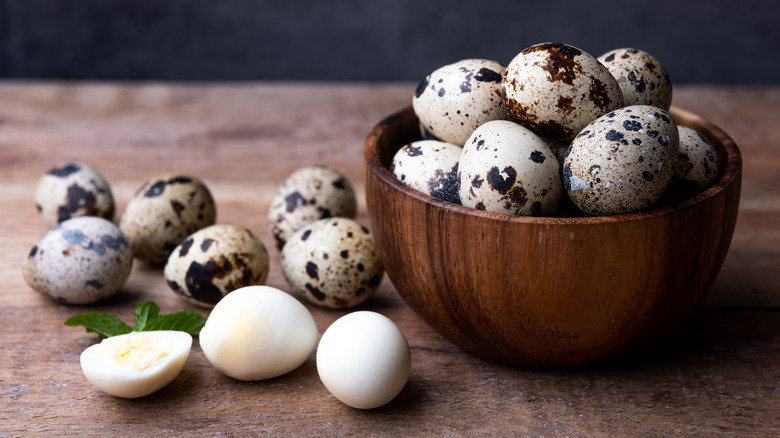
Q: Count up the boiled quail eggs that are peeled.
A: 3